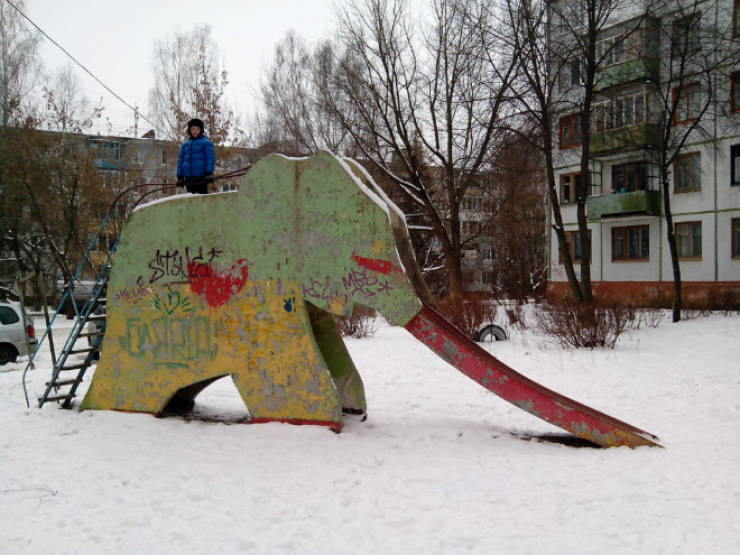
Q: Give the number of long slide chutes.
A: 1